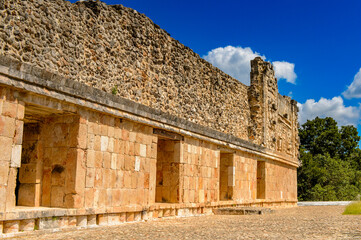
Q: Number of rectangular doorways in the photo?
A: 4